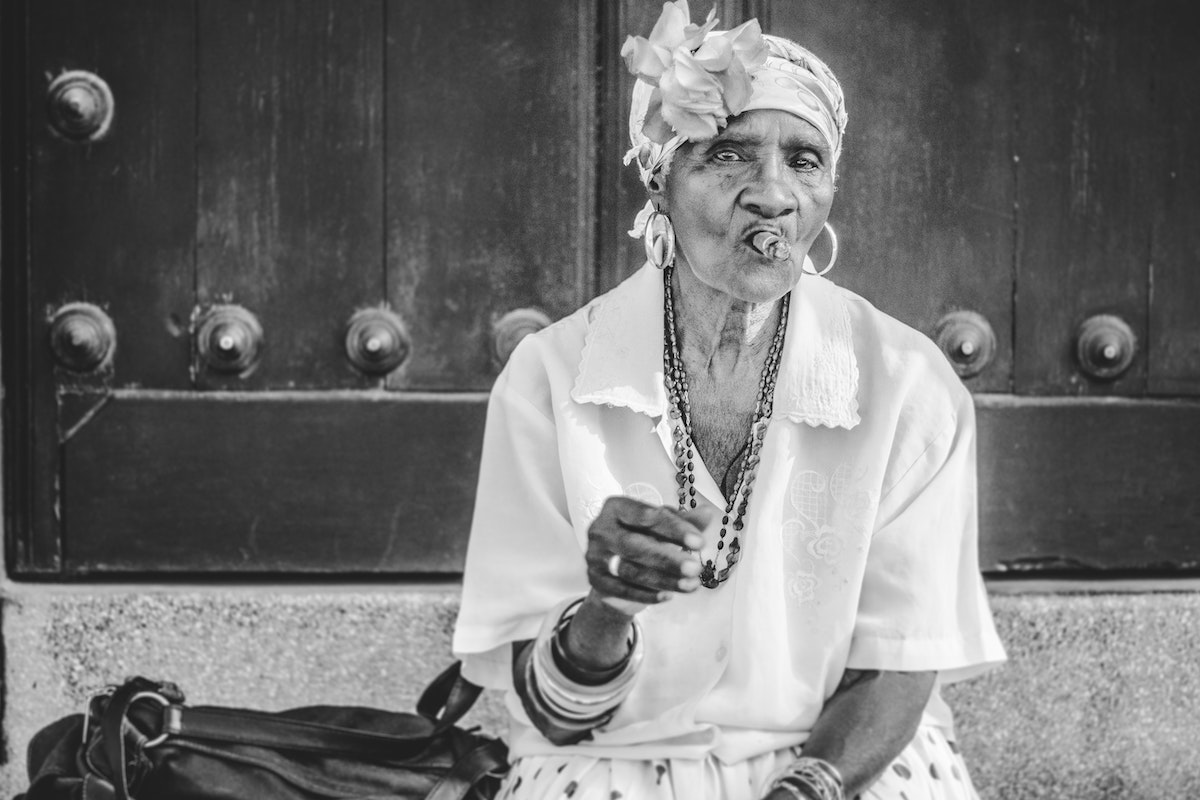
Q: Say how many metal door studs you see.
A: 7